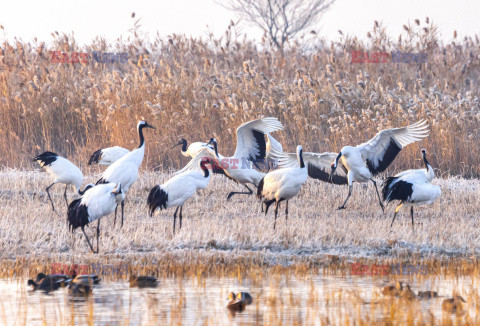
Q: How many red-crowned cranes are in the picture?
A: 10